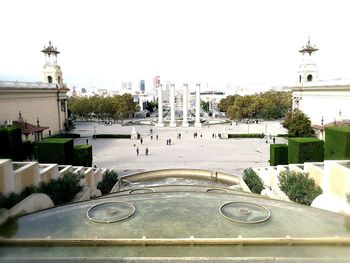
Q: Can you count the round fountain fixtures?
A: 2